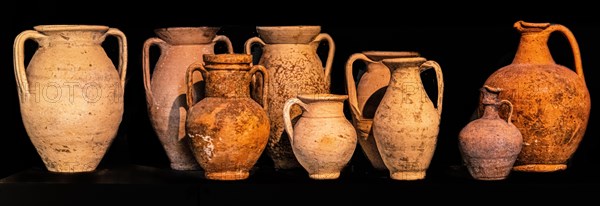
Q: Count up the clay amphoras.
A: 9